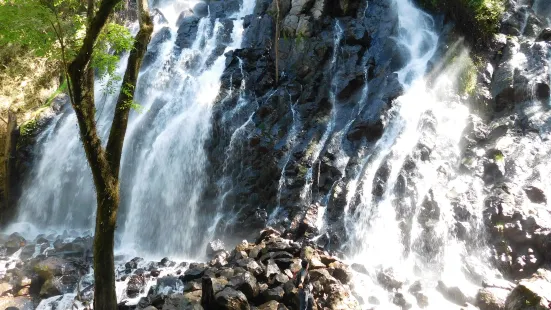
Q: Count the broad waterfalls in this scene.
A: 2